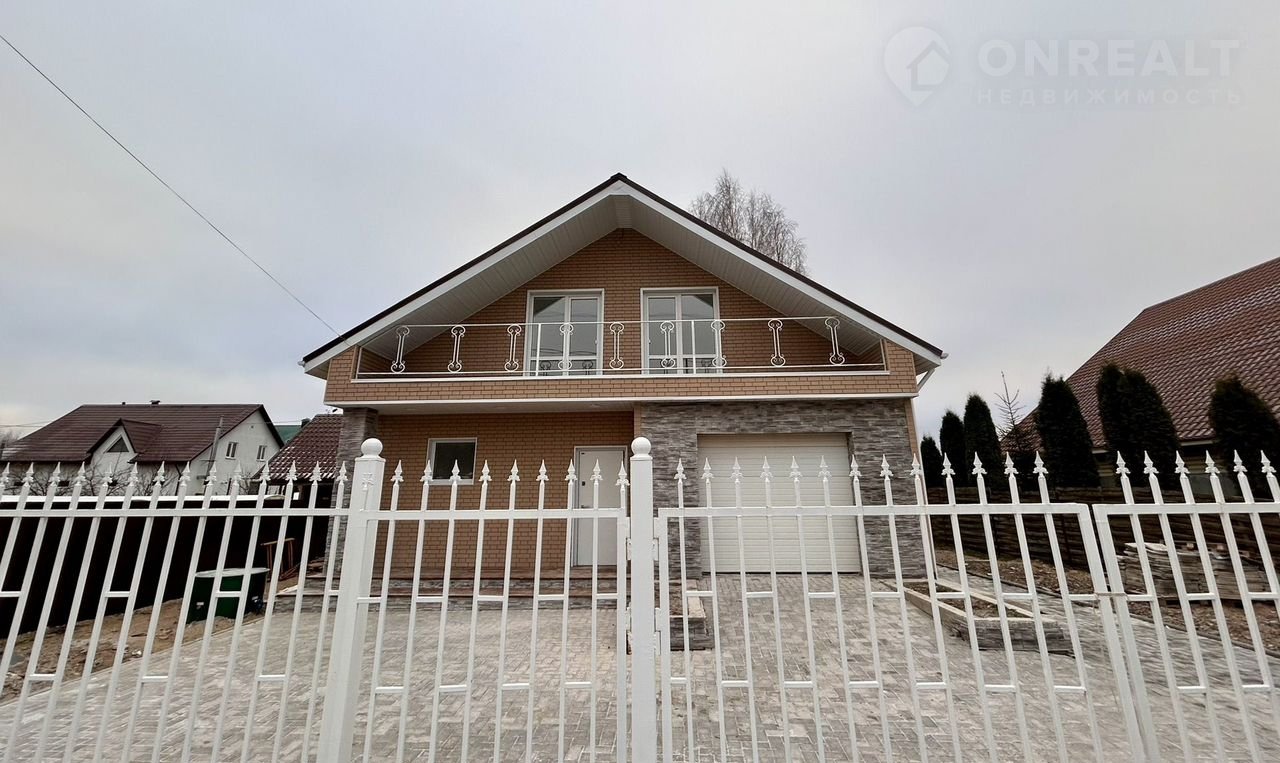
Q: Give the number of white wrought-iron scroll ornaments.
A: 9